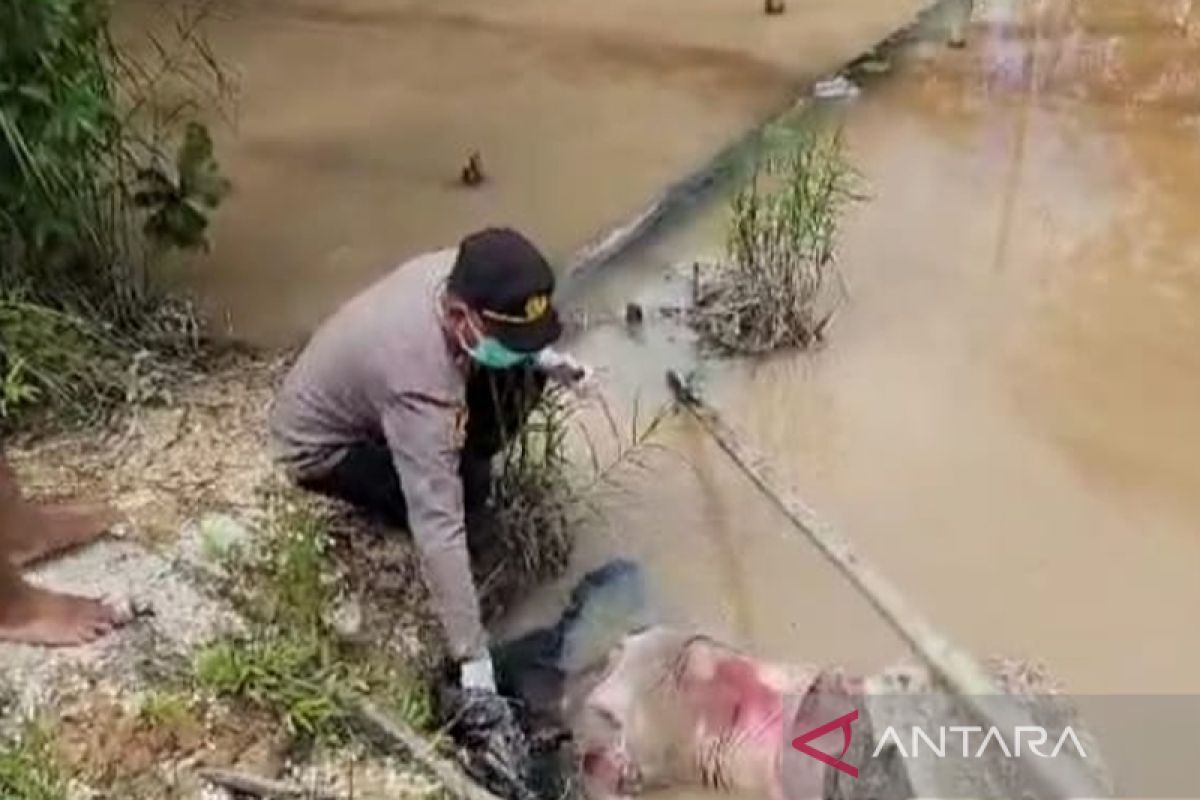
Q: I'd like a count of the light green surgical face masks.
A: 1